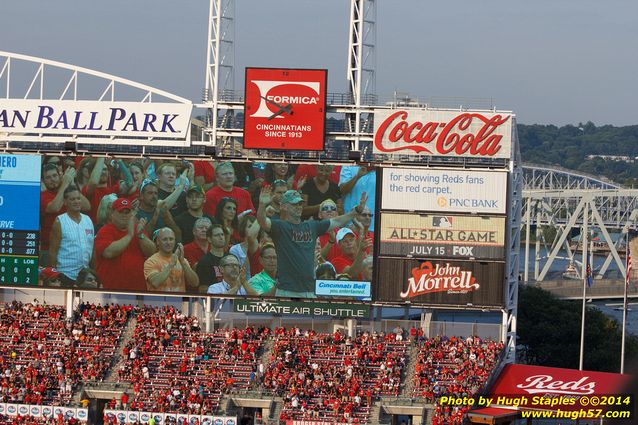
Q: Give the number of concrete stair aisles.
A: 3